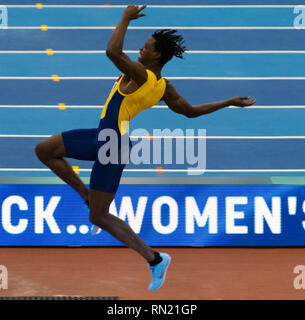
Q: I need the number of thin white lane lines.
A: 7